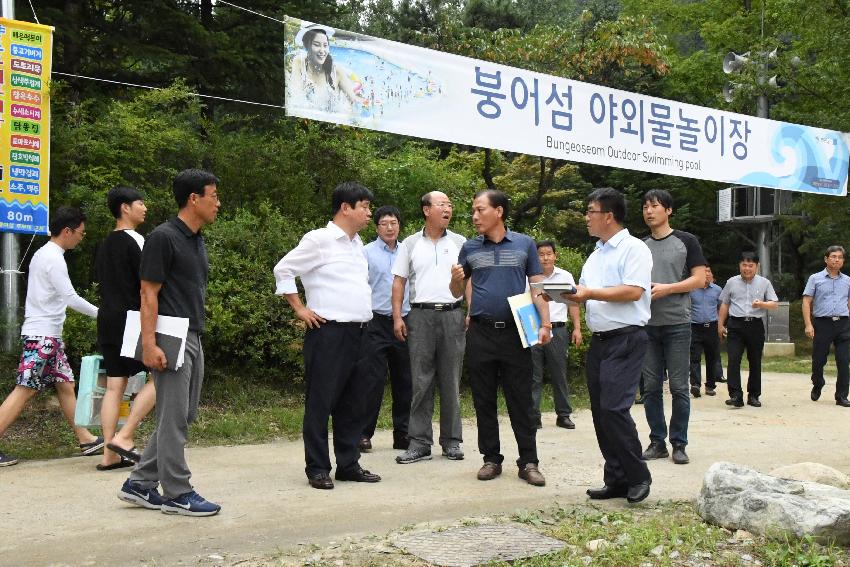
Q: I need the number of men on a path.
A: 13